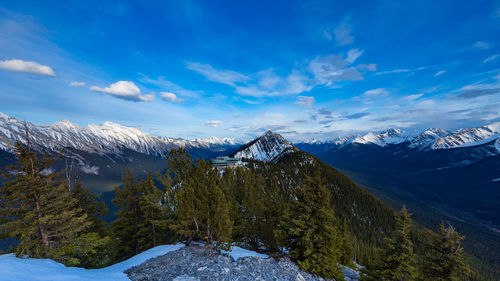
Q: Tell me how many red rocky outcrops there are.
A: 0